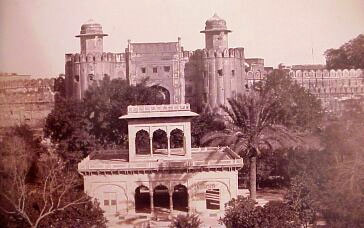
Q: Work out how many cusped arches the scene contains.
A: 6